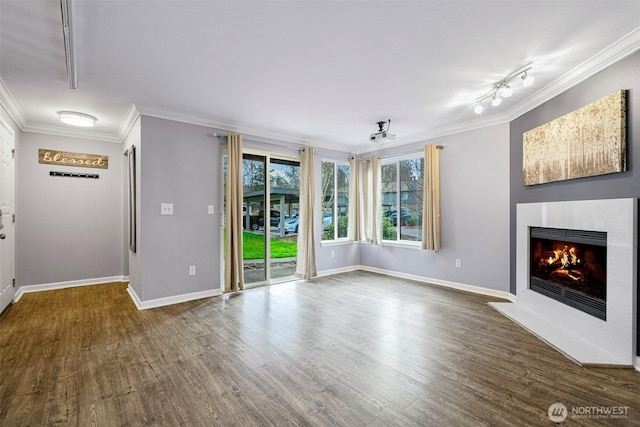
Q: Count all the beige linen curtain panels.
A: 5